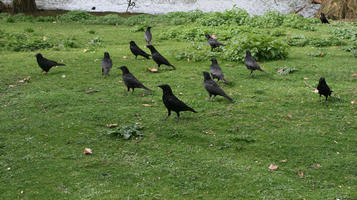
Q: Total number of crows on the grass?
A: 13